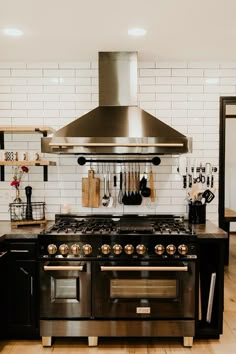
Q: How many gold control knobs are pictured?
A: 11